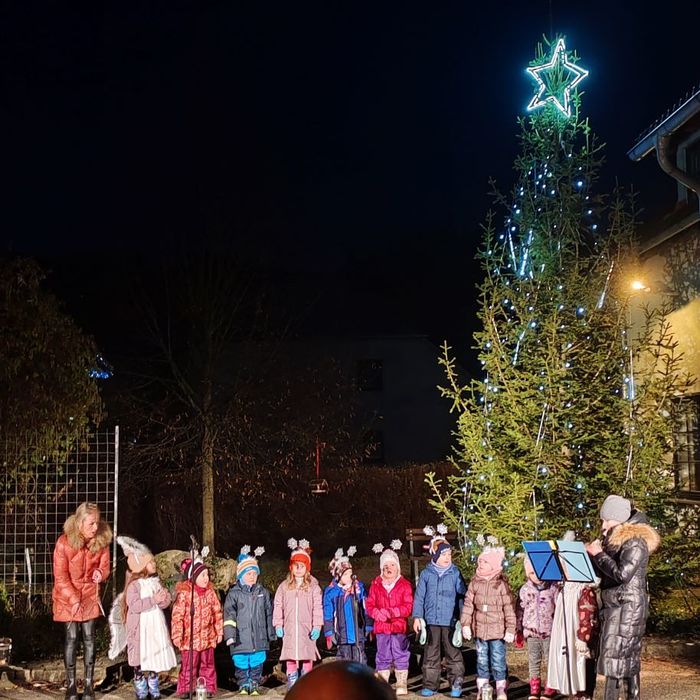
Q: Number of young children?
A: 10